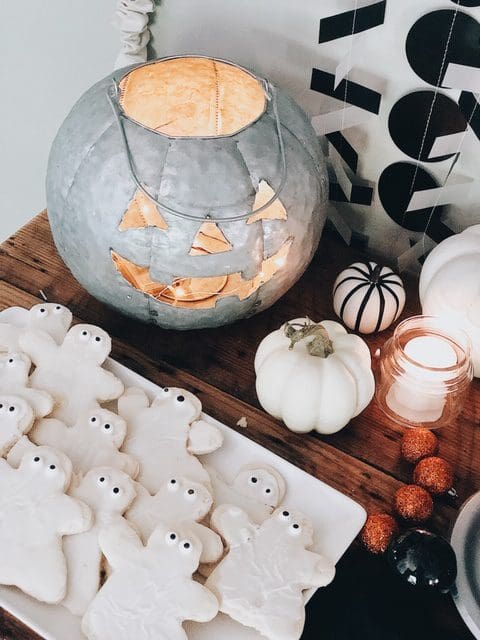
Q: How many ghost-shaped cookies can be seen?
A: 12